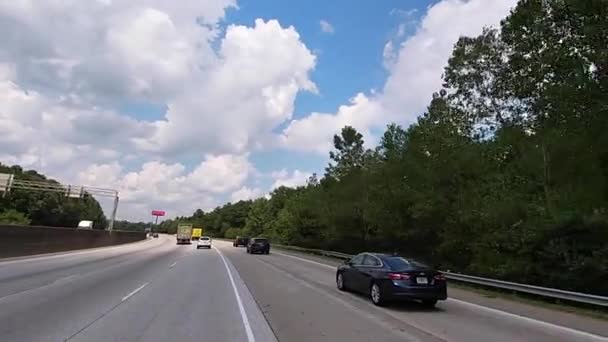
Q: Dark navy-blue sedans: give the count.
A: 1